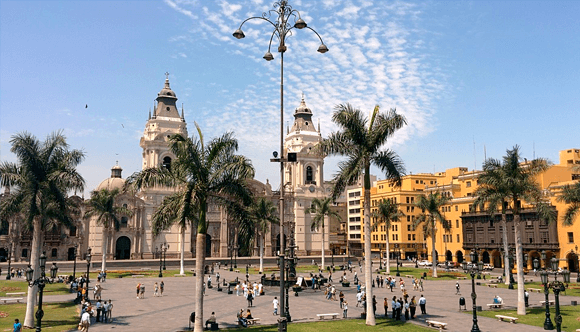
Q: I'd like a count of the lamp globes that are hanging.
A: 4